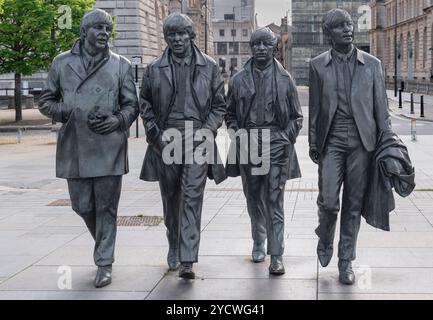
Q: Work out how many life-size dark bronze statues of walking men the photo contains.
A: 4